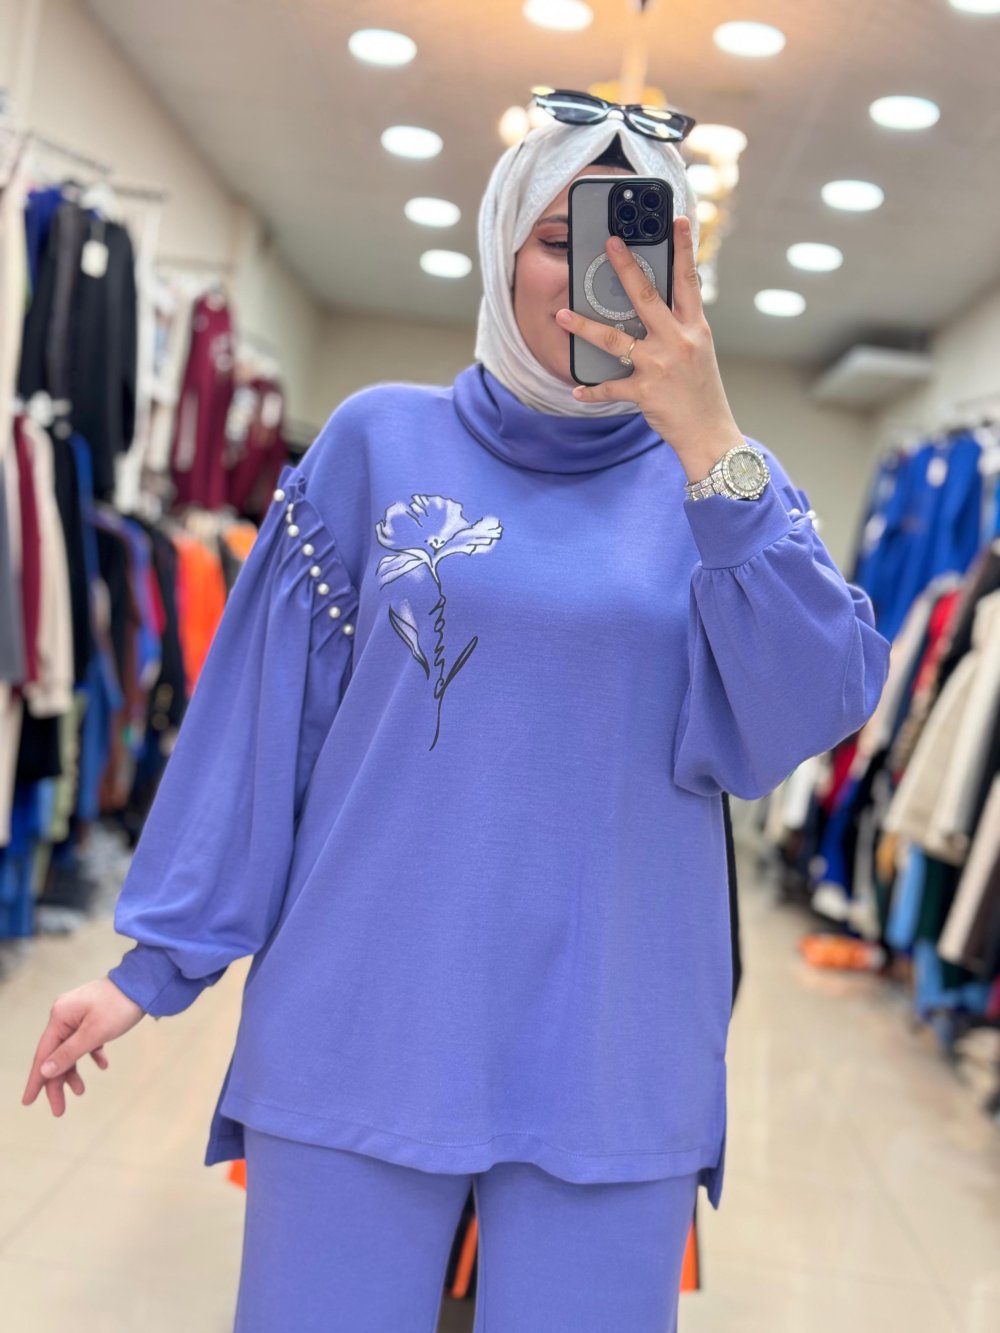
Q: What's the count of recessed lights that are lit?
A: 11